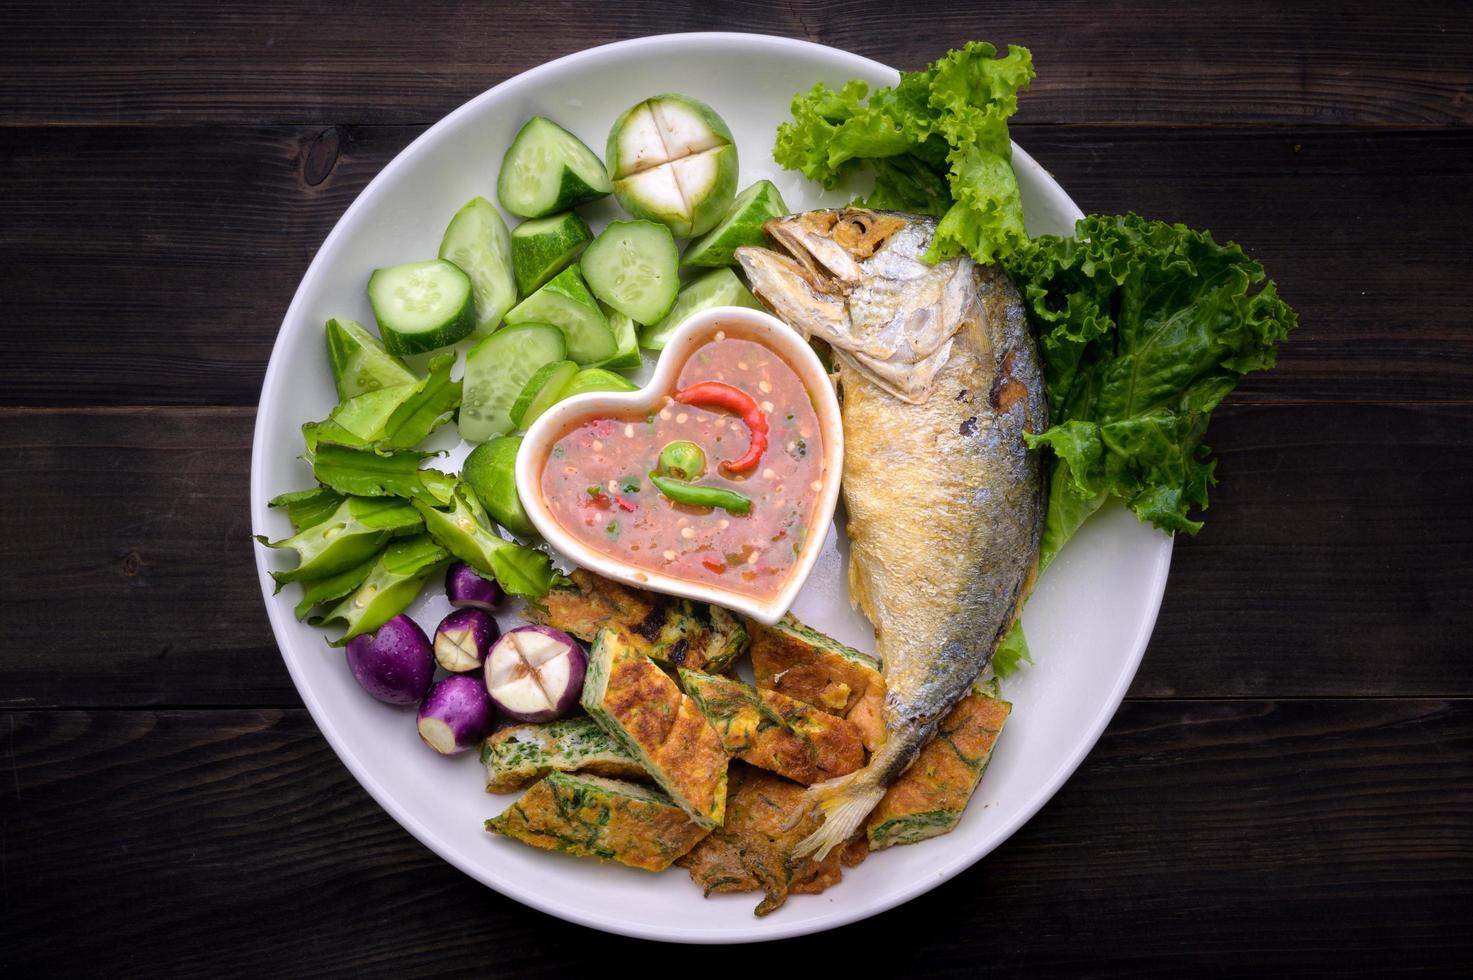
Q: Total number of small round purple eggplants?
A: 5